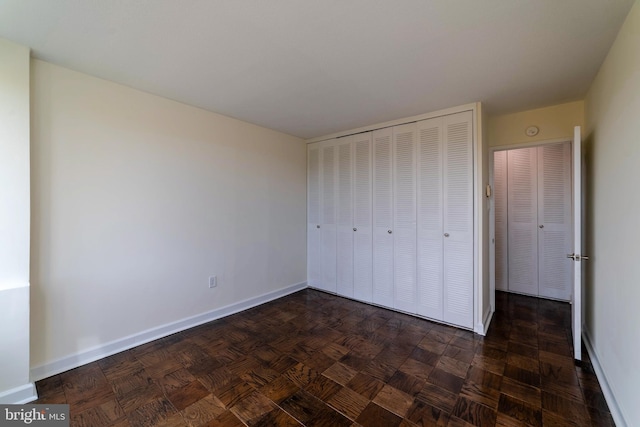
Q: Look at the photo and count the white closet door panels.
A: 11